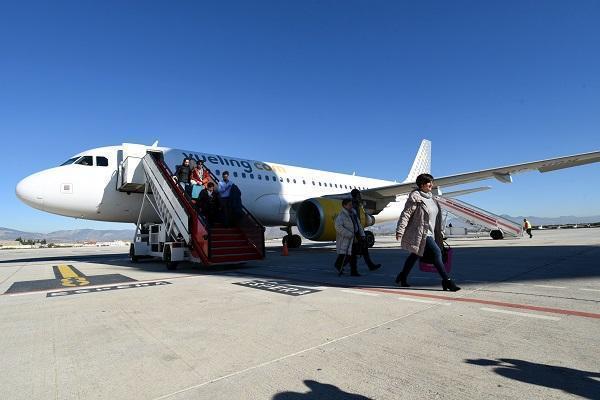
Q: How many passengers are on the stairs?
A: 4